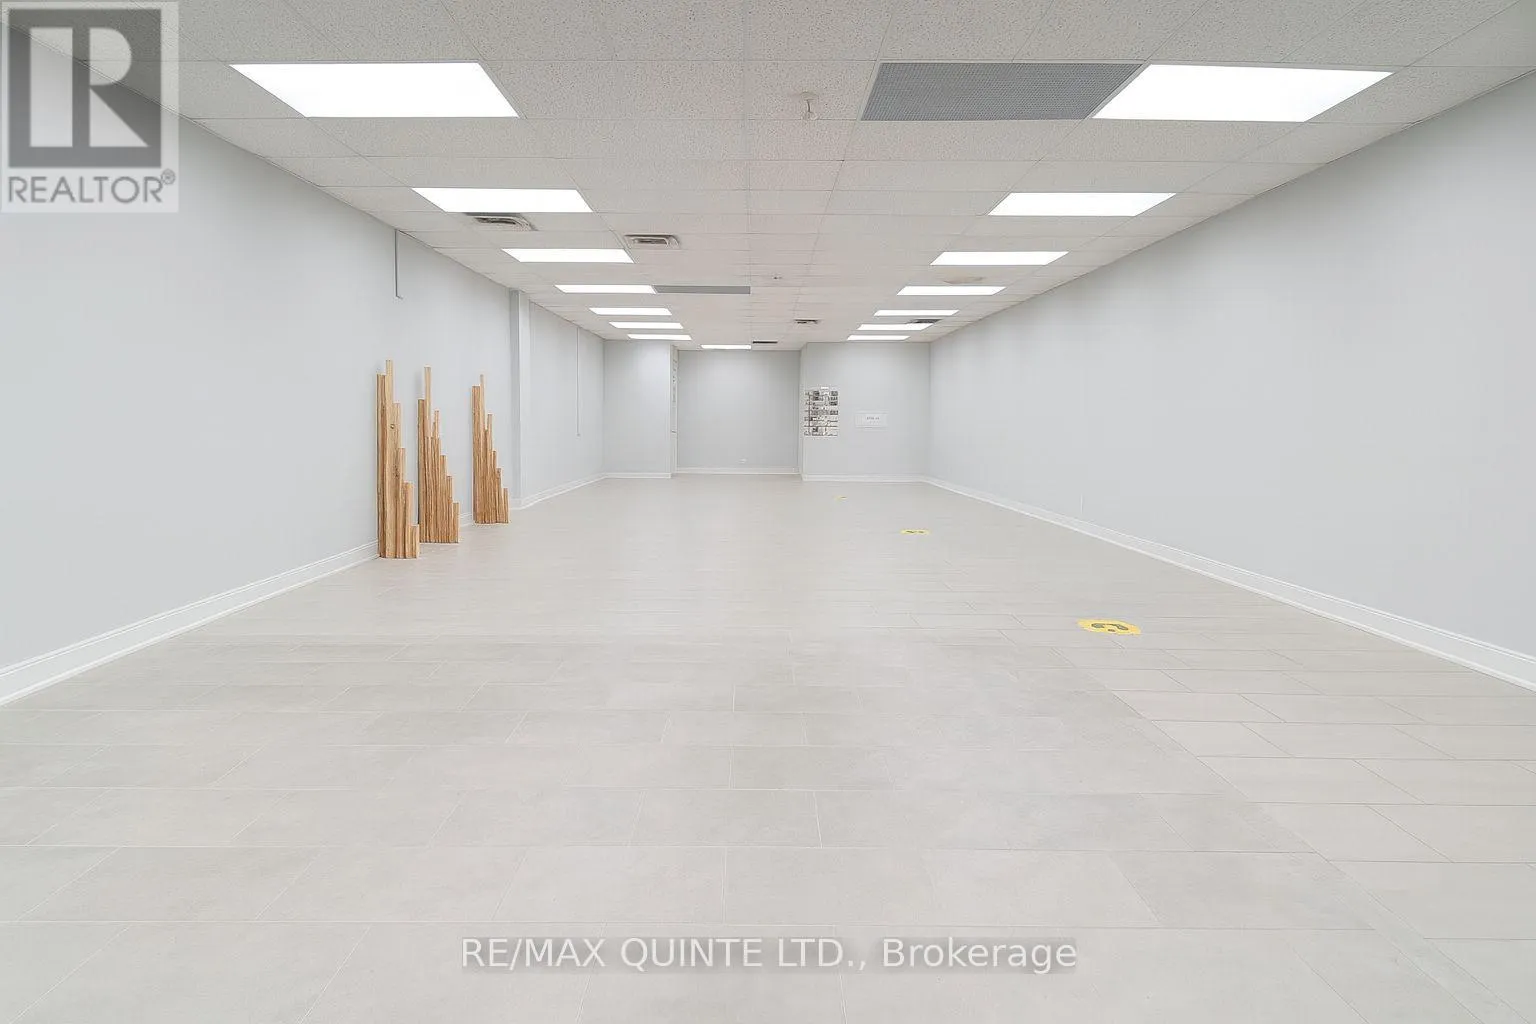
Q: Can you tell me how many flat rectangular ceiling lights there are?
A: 15